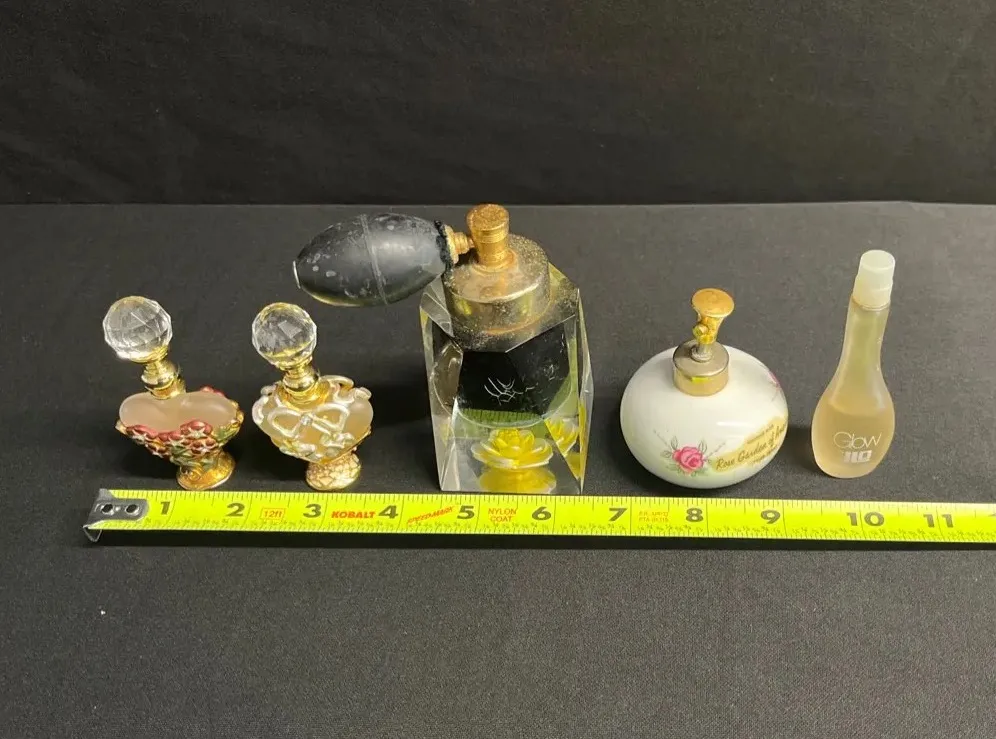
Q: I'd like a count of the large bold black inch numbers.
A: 11